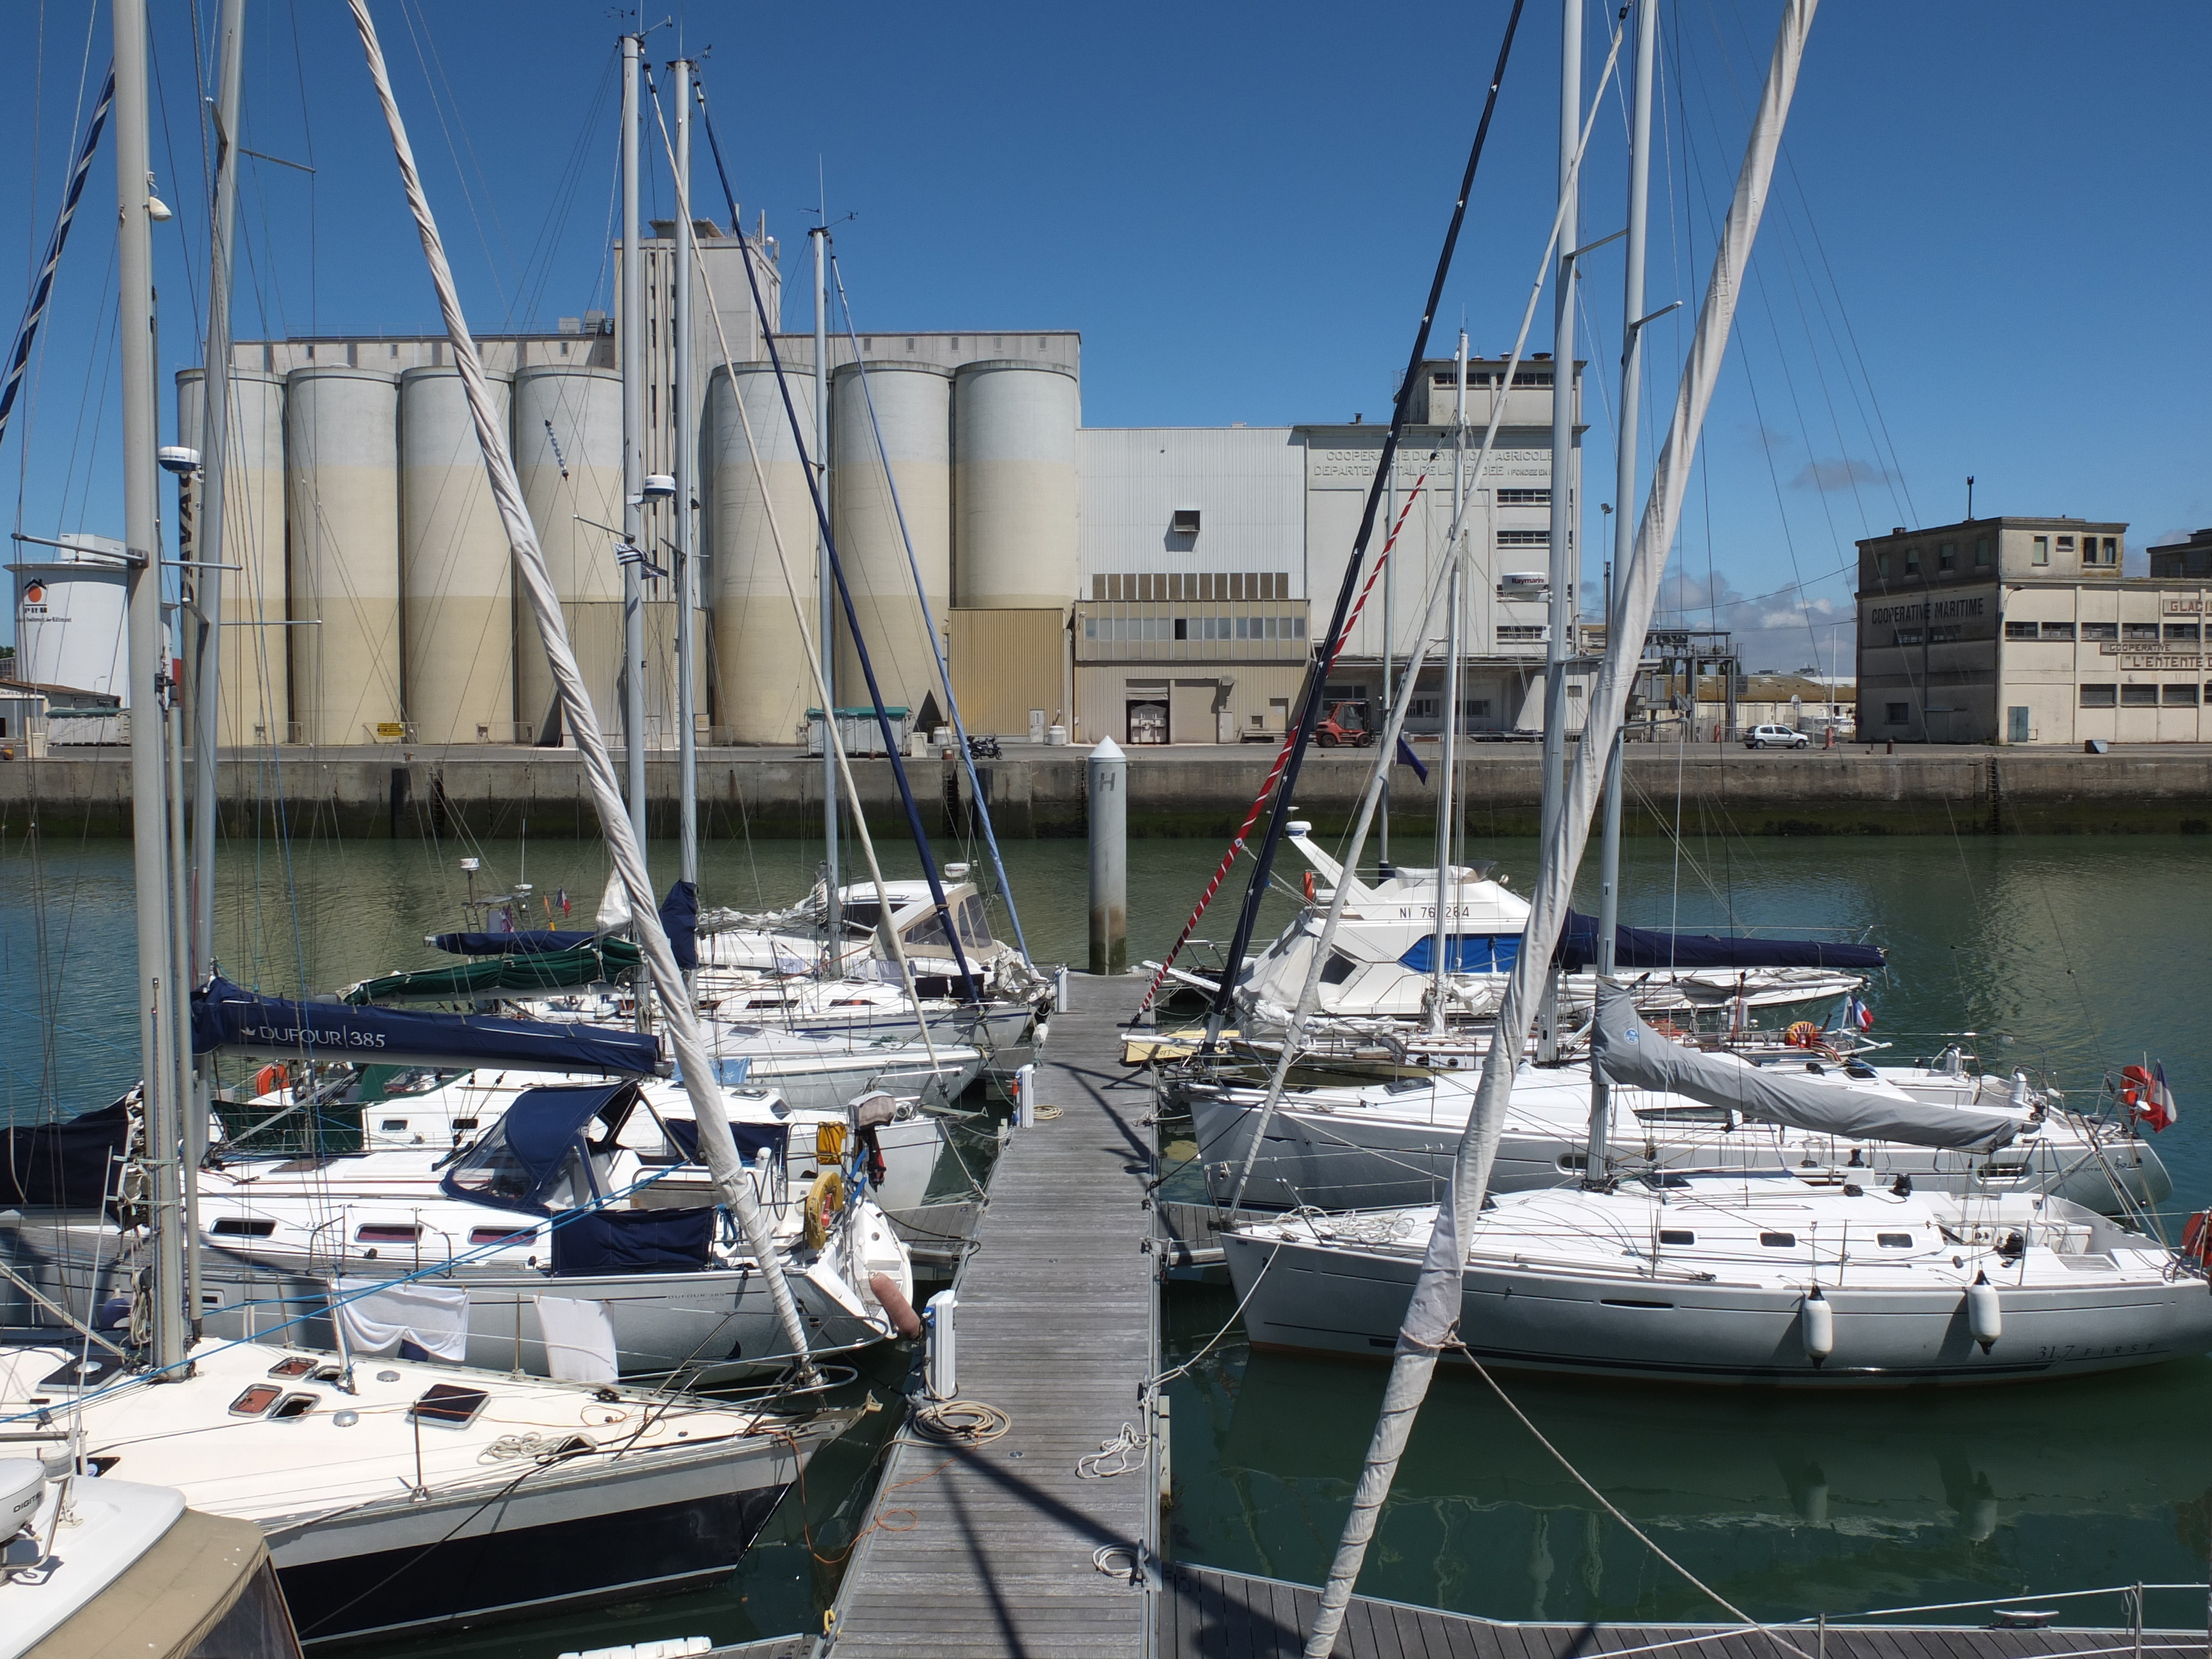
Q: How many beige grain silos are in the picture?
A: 7